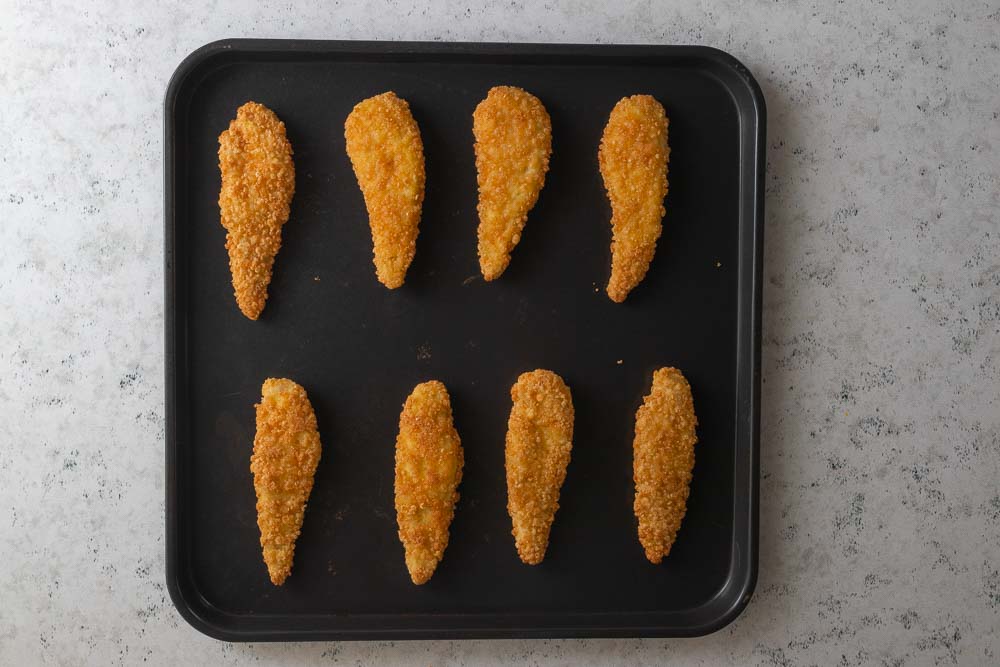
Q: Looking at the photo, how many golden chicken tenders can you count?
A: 8